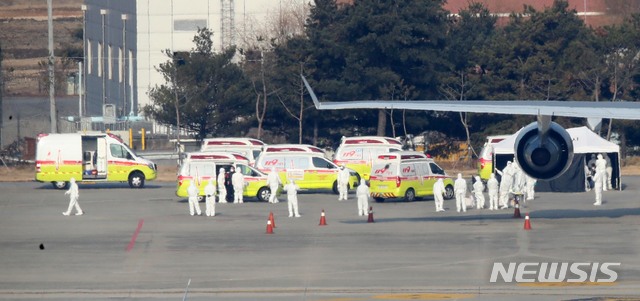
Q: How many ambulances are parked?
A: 7